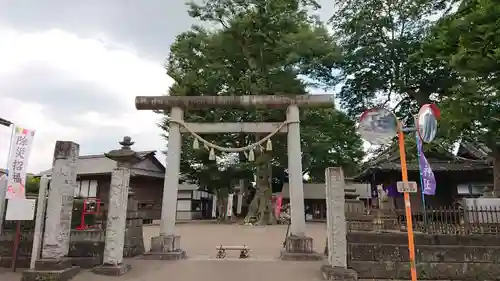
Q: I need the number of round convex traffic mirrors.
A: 2